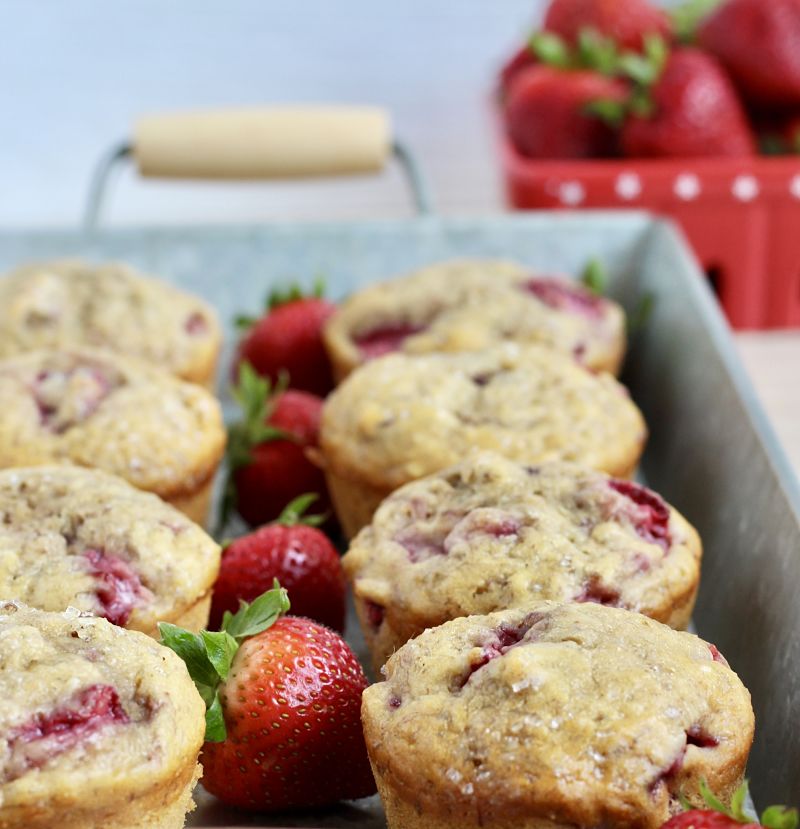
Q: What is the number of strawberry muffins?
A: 8